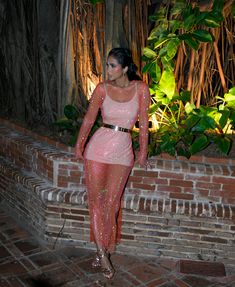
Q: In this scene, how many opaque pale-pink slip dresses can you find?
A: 1